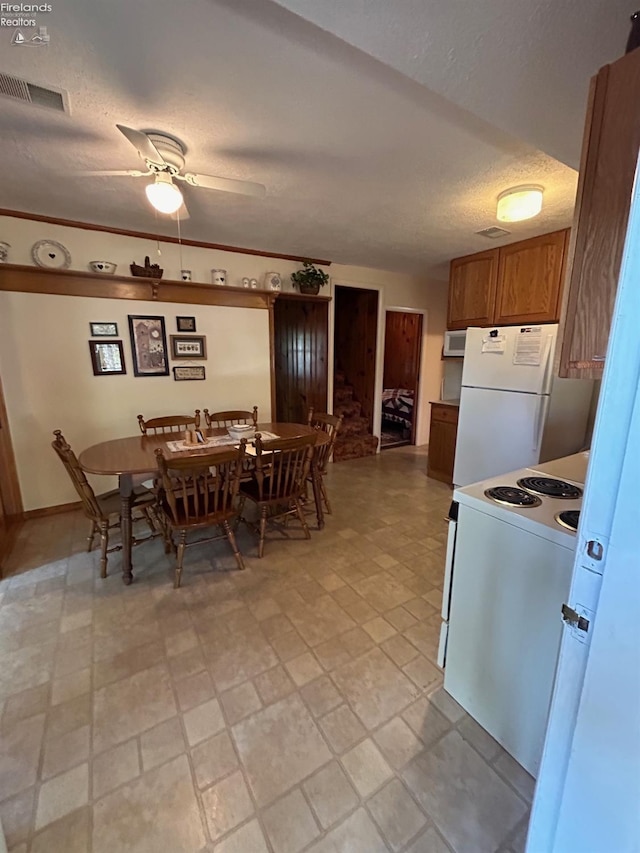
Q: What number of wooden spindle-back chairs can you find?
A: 6